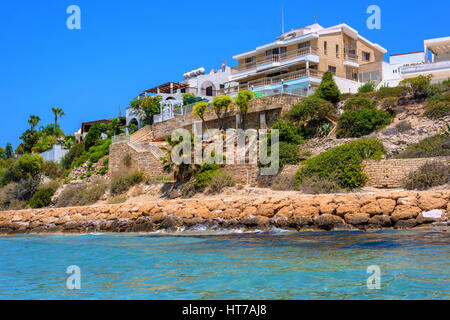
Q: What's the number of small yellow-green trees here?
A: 3